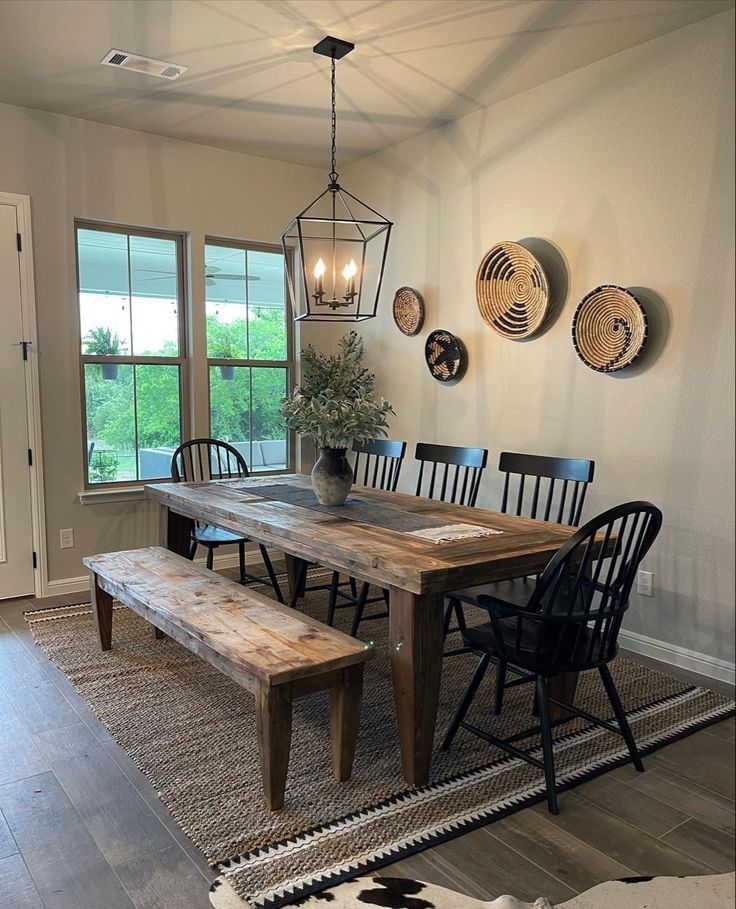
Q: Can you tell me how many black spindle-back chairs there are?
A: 5